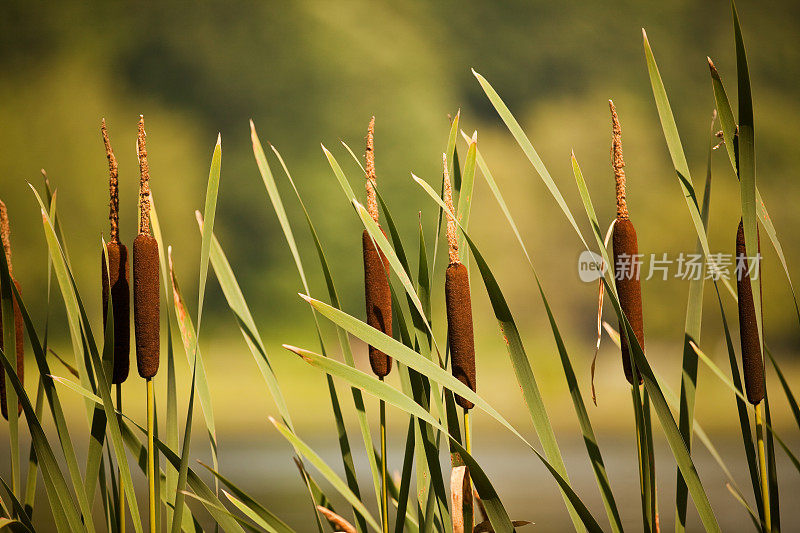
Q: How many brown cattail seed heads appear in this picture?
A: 7